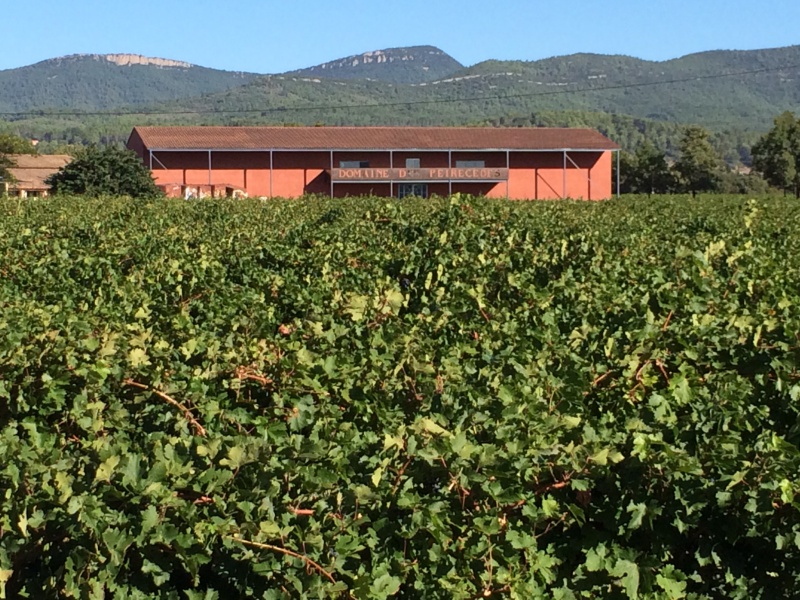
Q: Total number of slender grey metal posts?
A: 9